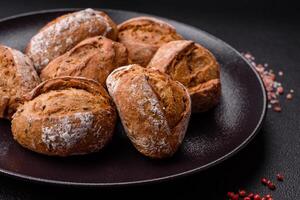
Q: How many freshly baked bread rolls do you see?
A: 7